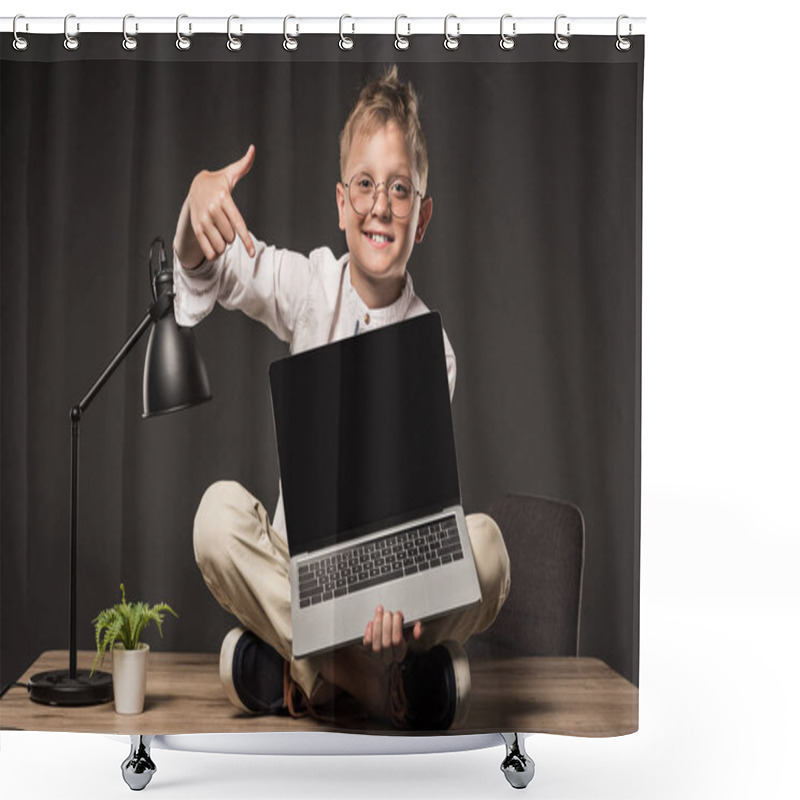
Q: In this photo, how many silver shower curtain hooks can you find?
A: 12